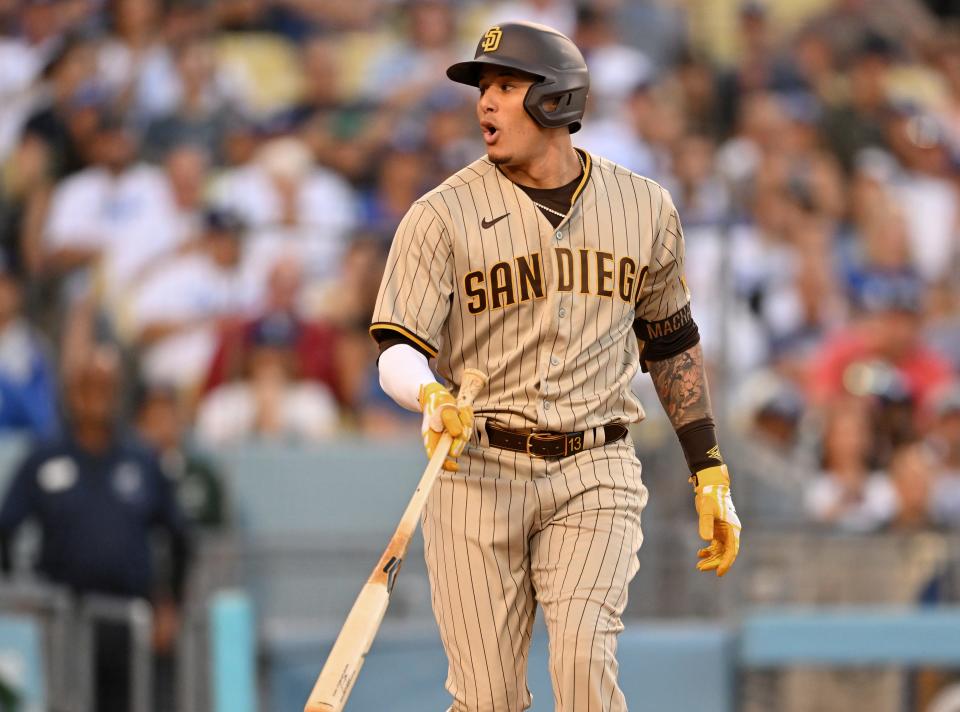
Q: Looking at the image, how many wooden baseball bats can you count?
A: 1